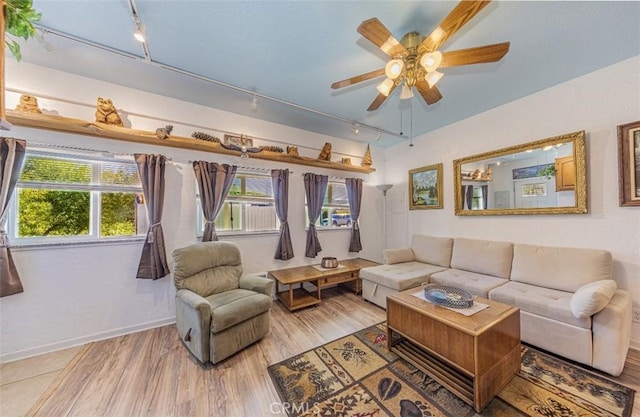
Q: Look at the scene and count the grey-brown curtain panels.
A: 6